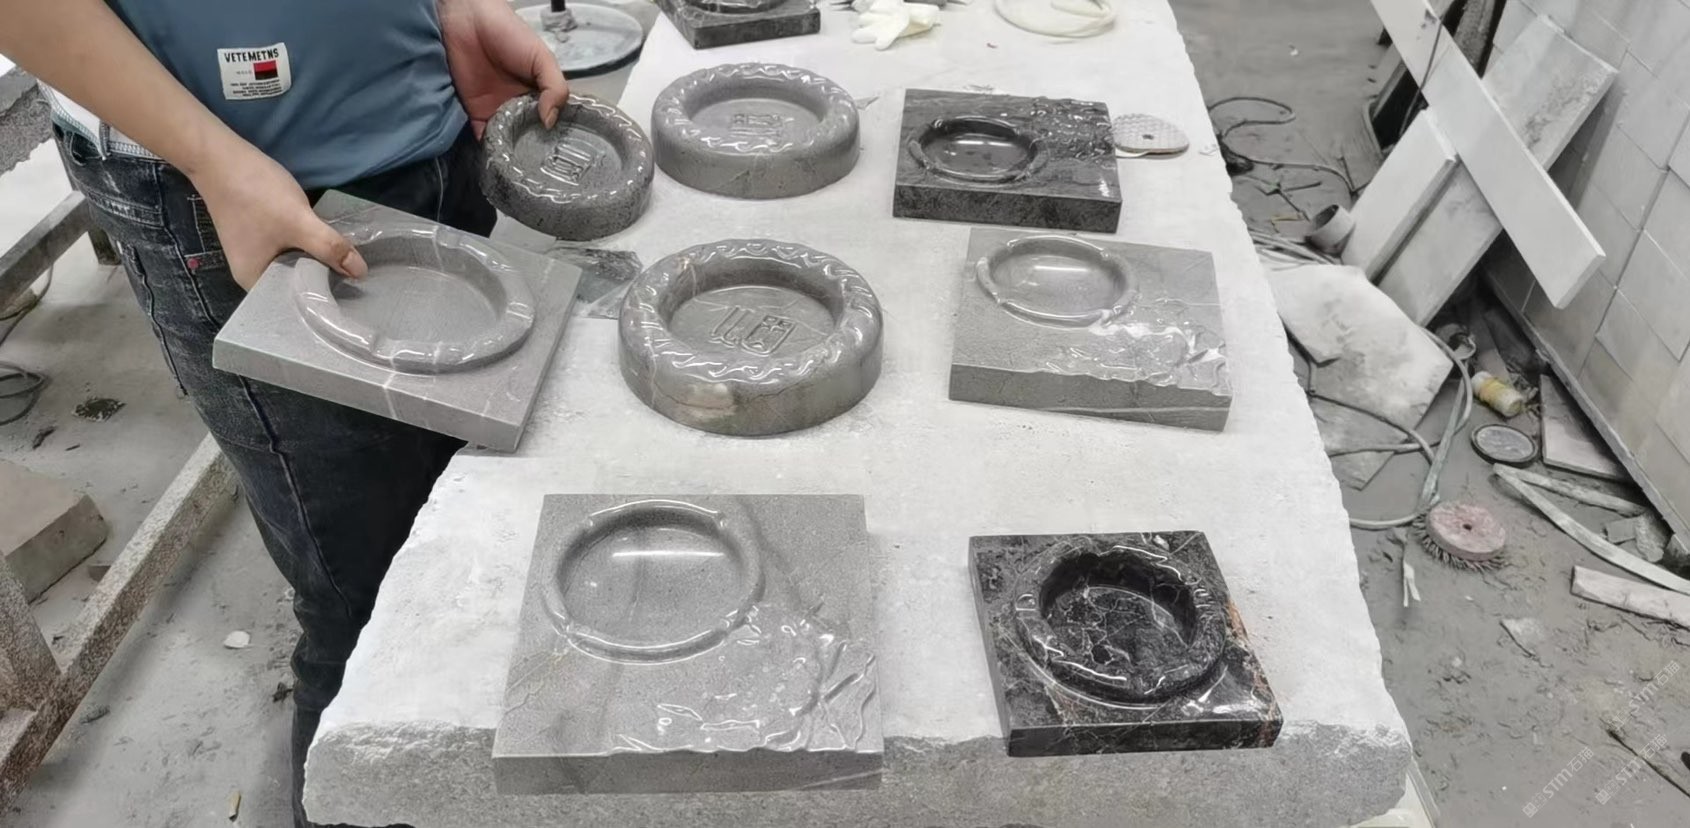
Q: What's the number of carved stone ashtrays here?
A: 9